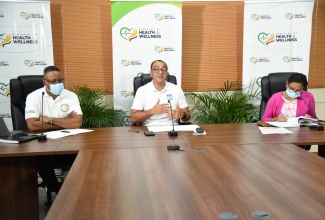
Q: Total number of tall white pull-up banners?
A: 3